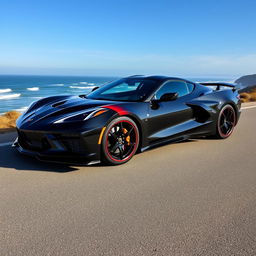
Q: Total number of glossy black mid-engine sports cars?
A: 1